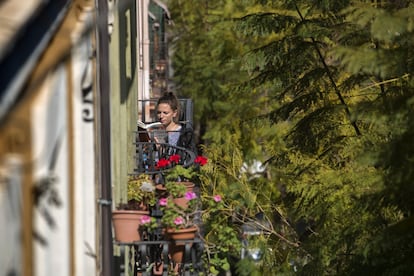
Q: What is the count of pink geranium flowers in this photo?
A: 5